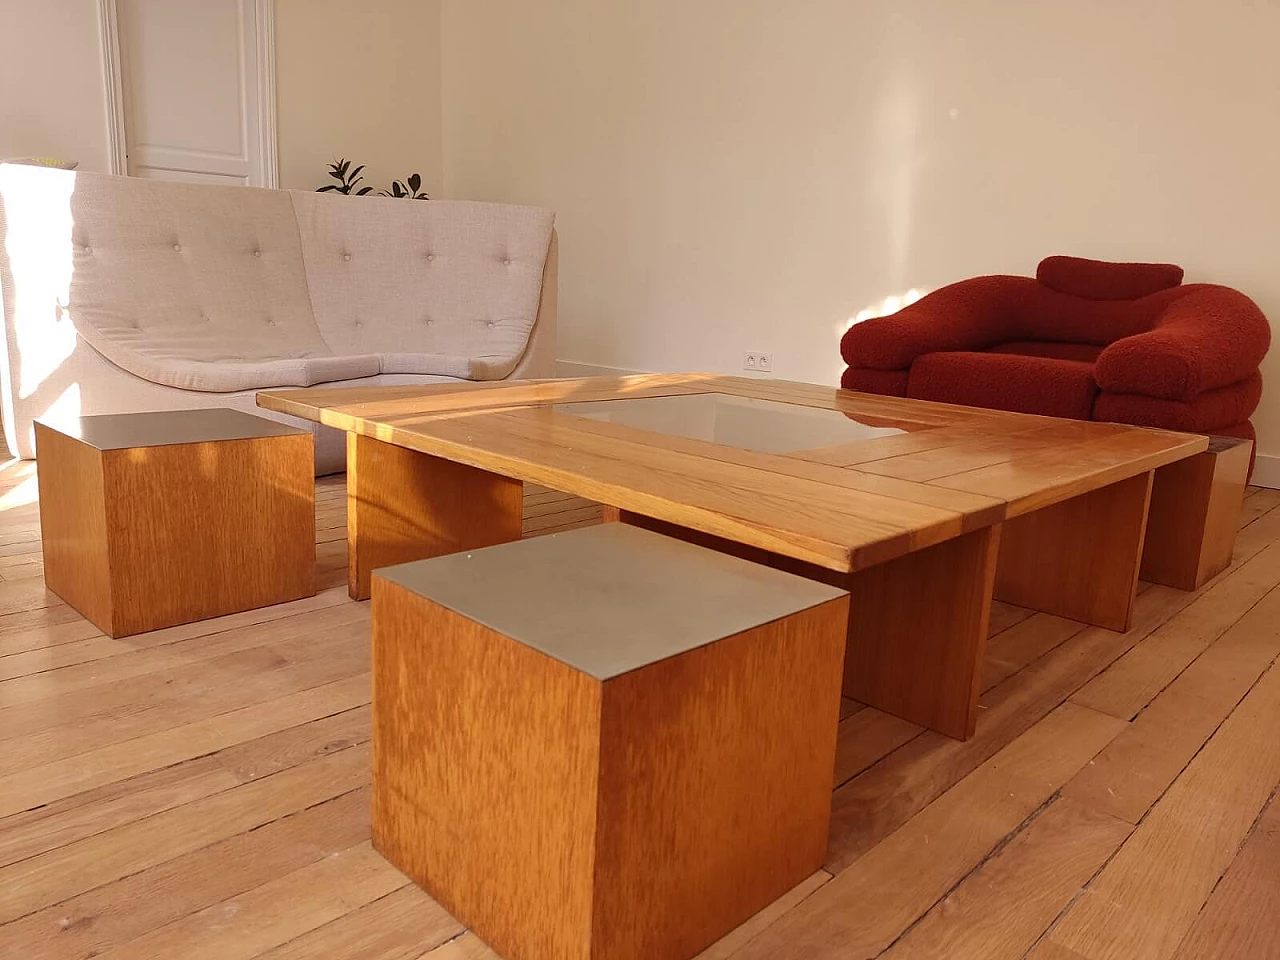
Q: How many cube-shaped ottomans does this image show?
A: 3